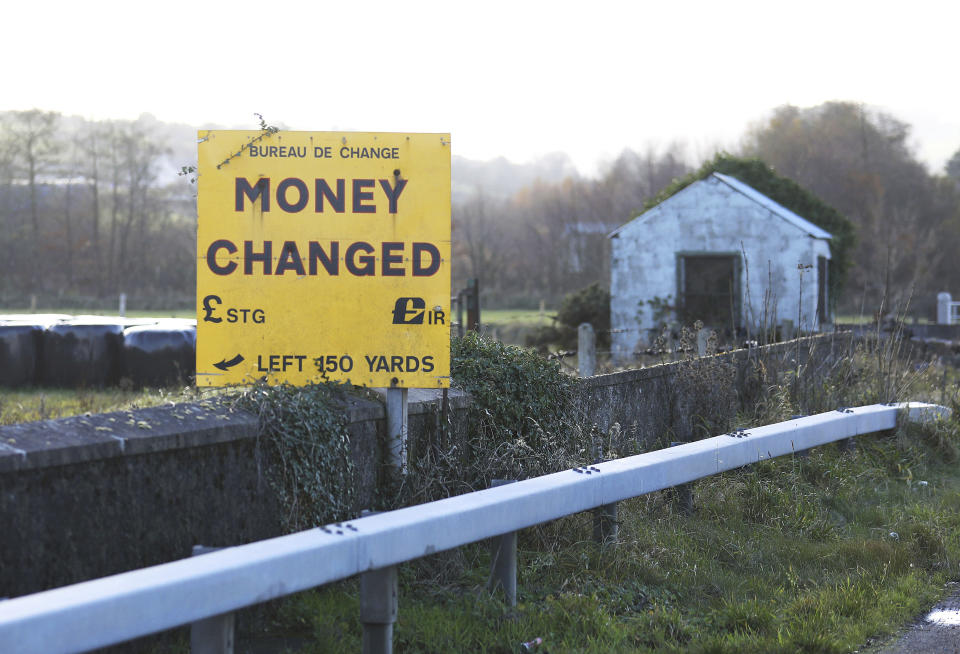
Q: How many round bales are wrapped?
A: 3